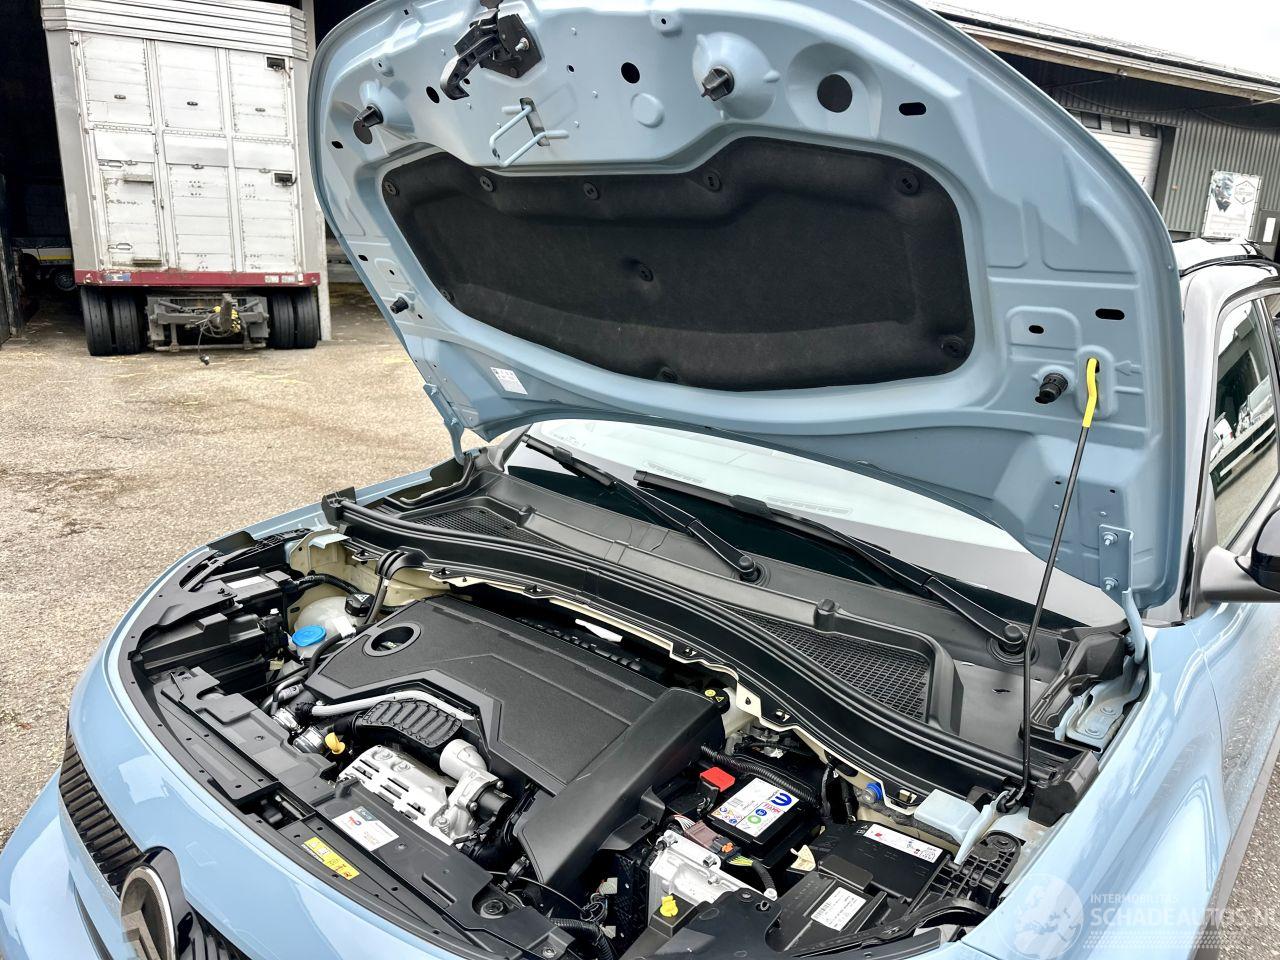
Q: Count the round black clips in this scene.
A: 9